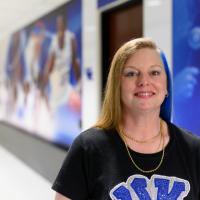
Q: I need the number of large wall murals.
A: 2